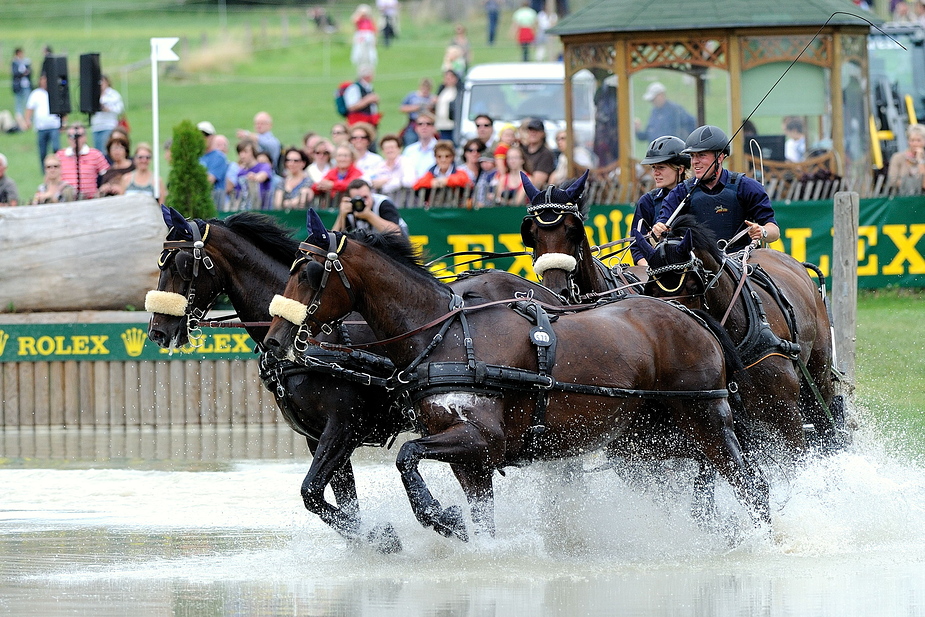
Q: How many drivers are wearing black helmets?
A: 2